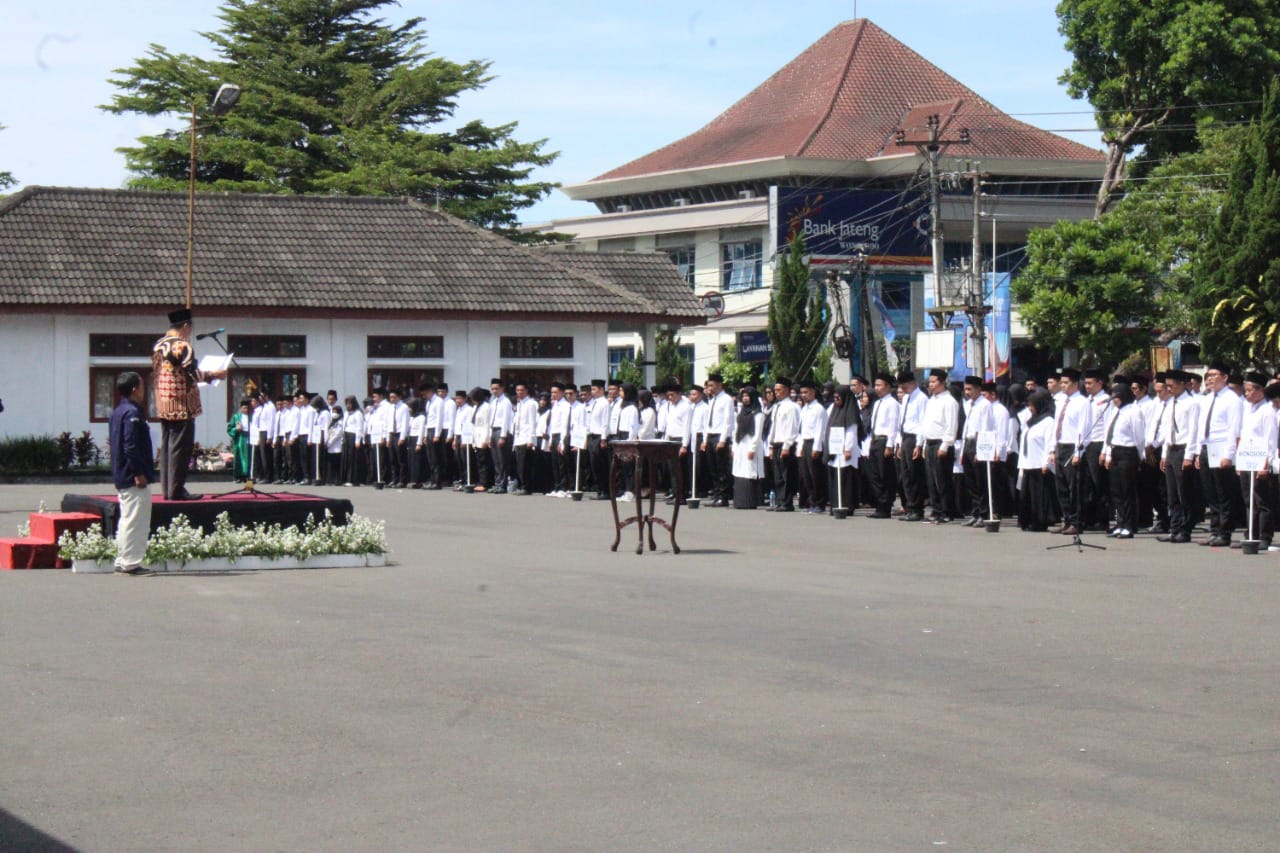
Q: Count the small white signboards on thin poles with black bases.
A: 9